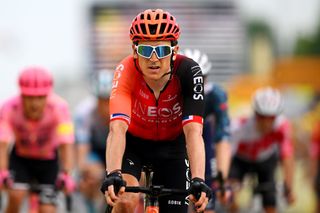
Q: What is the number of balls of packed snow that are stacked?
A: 0